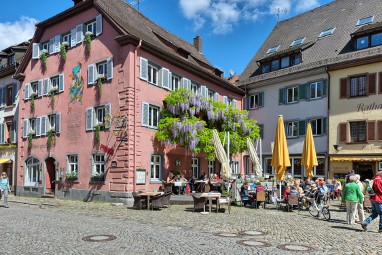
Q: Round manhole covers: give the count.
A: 5